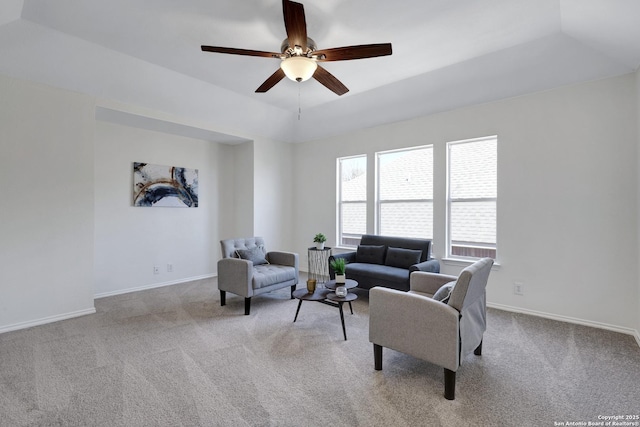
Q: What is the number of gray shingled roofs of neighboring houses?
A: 1